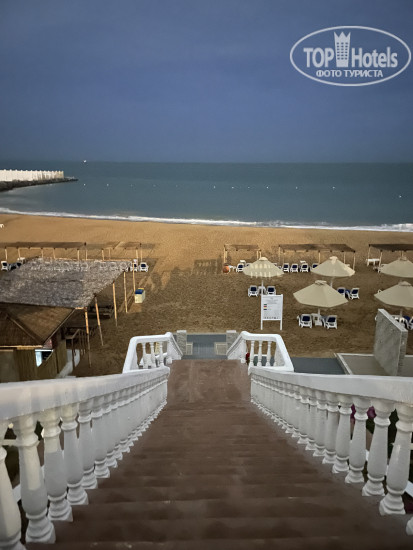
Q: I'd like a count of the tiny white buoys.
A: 12